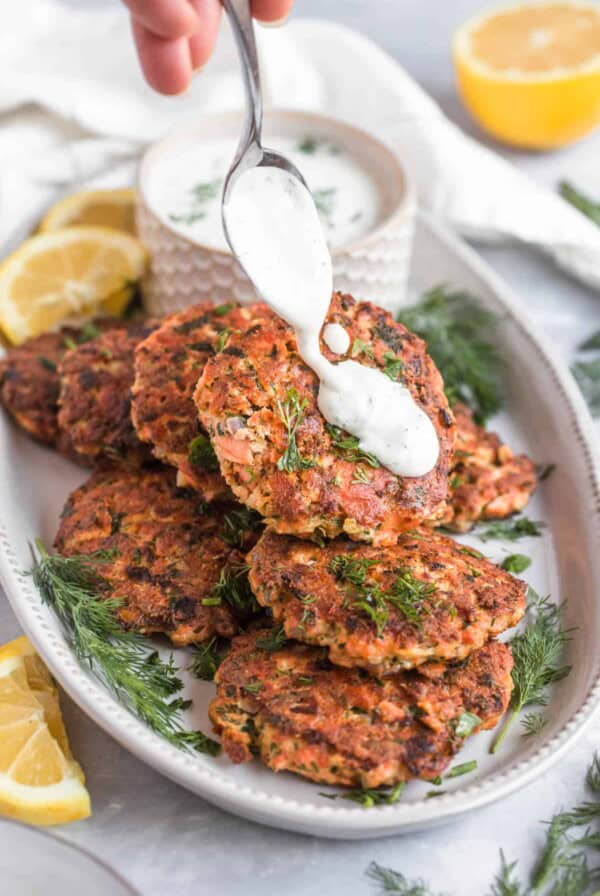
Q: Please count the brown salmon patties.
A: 8